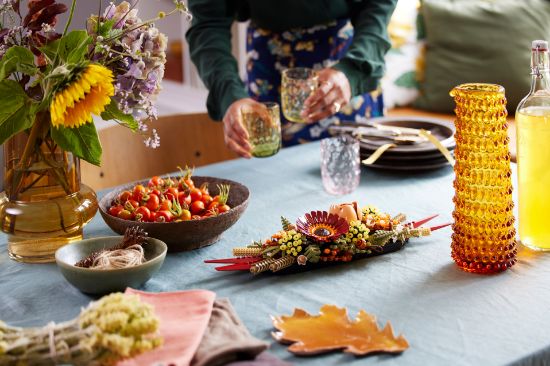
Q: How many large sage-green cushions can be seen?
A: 1